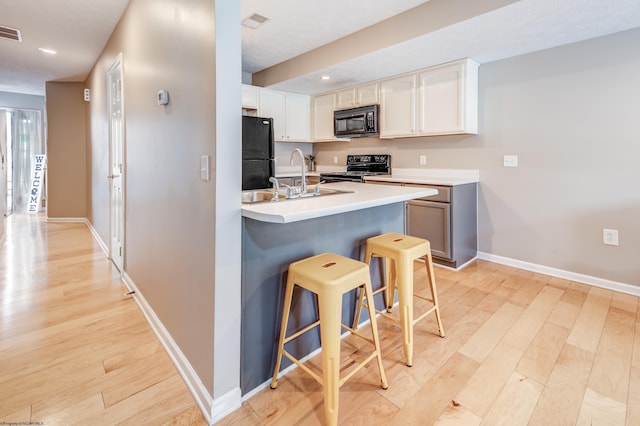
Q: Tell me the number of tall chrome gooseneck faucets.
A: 1